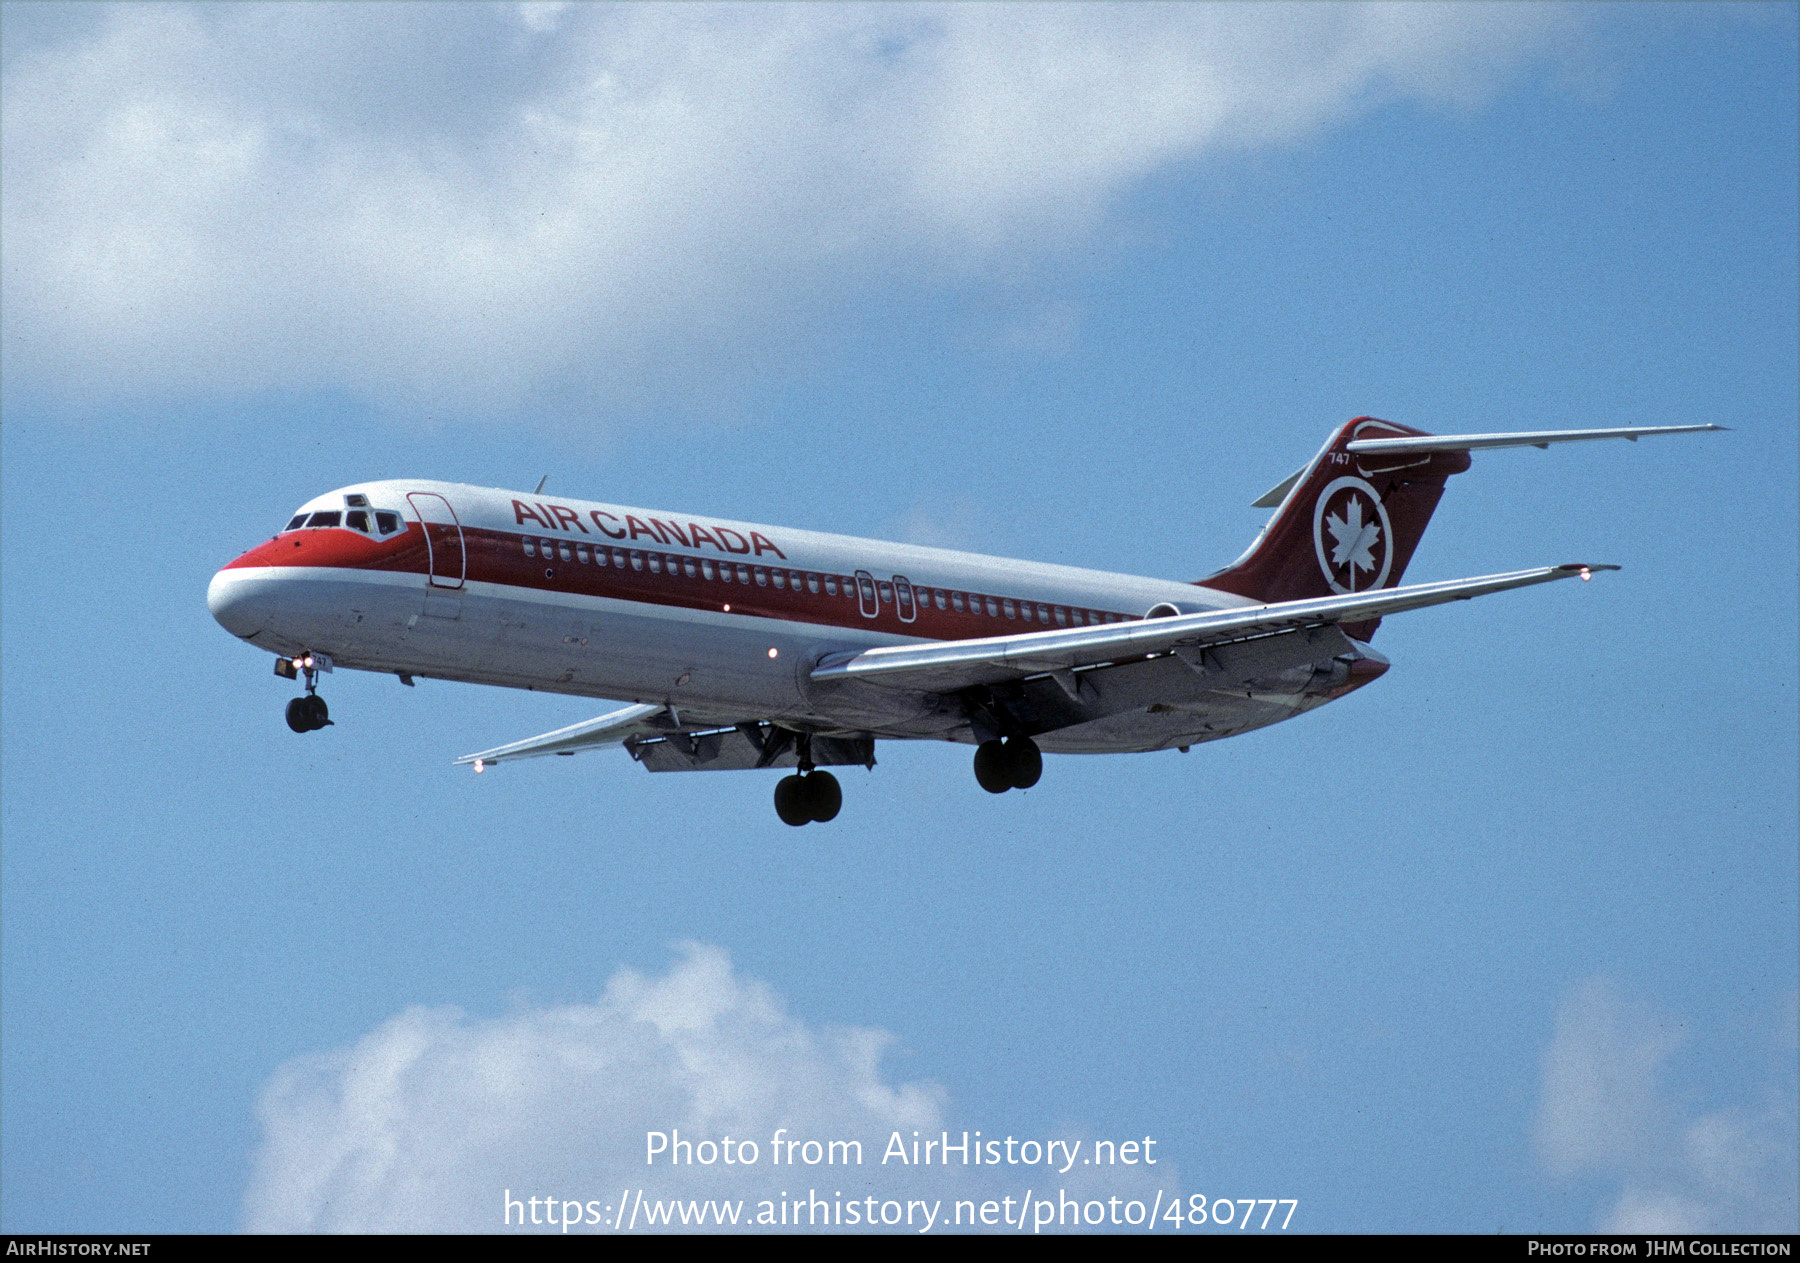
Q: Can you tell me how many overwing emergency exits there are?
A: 2